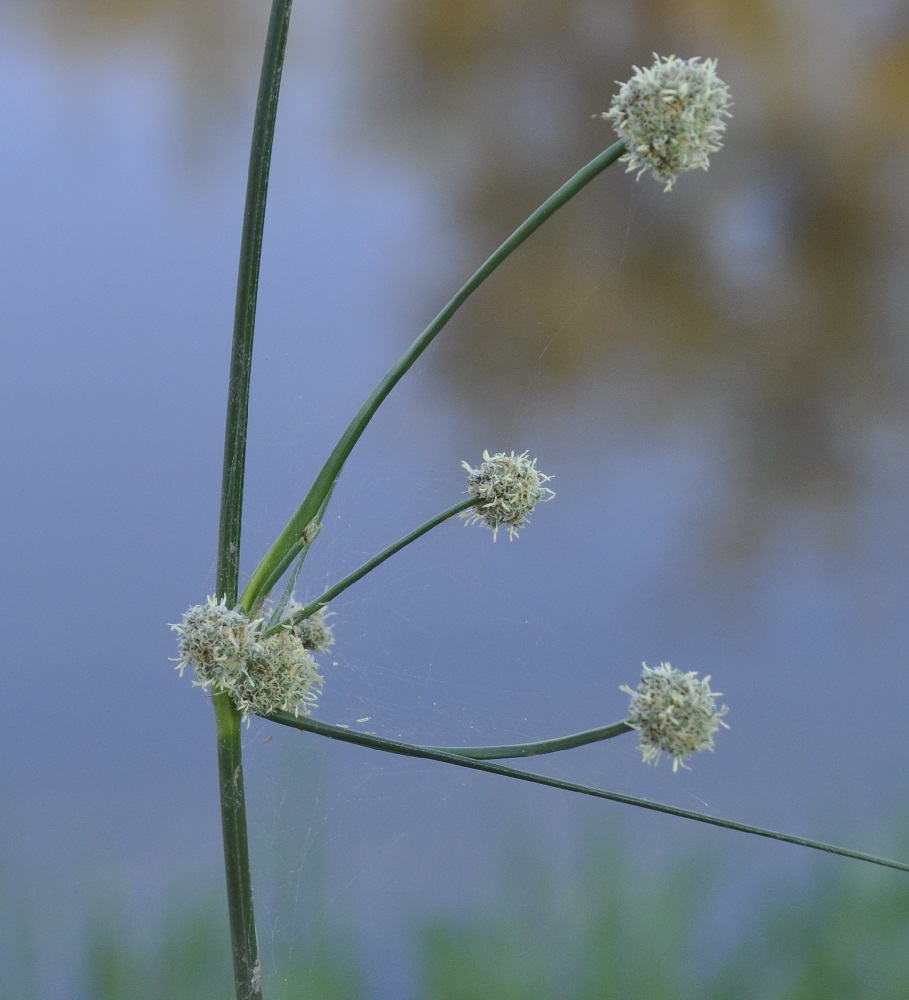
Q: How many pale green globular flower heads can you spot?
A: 6